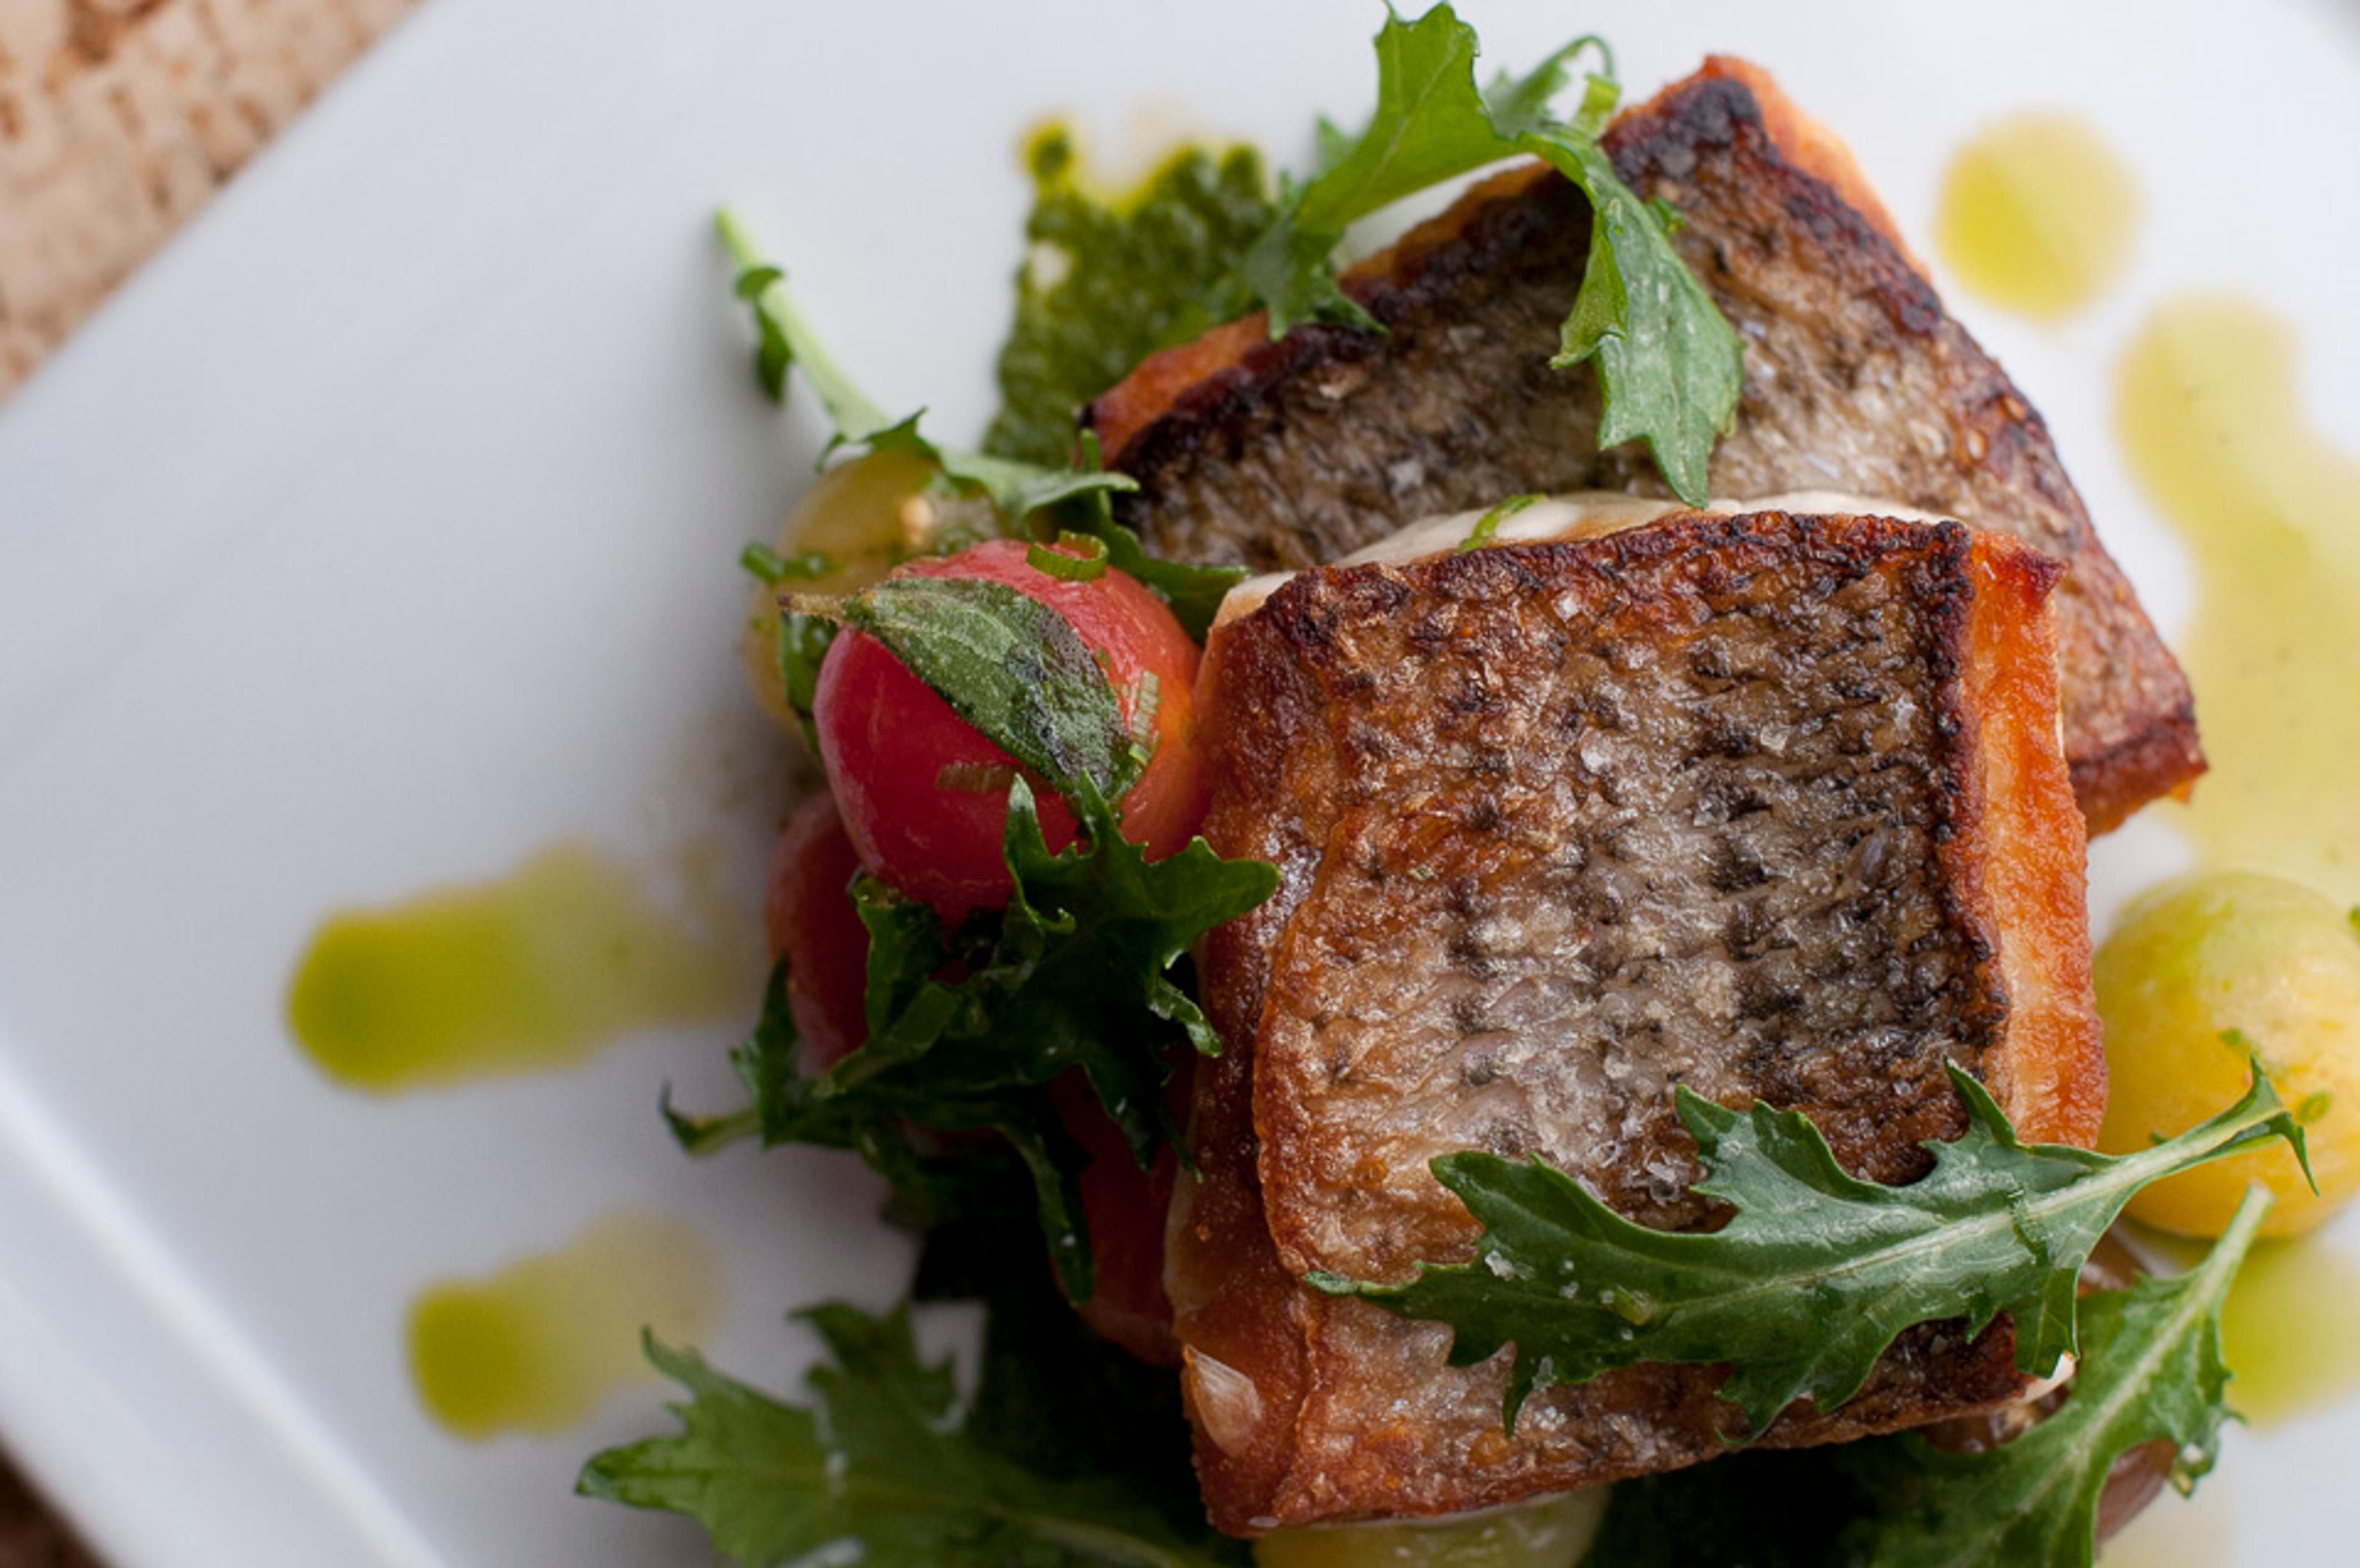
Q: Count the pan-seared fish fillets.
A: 2